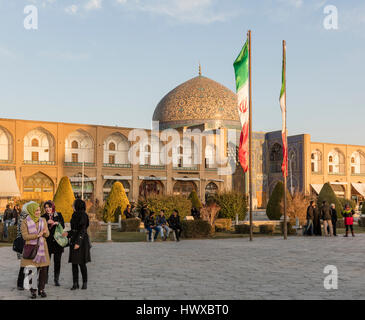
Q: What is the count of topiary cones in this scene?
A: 5